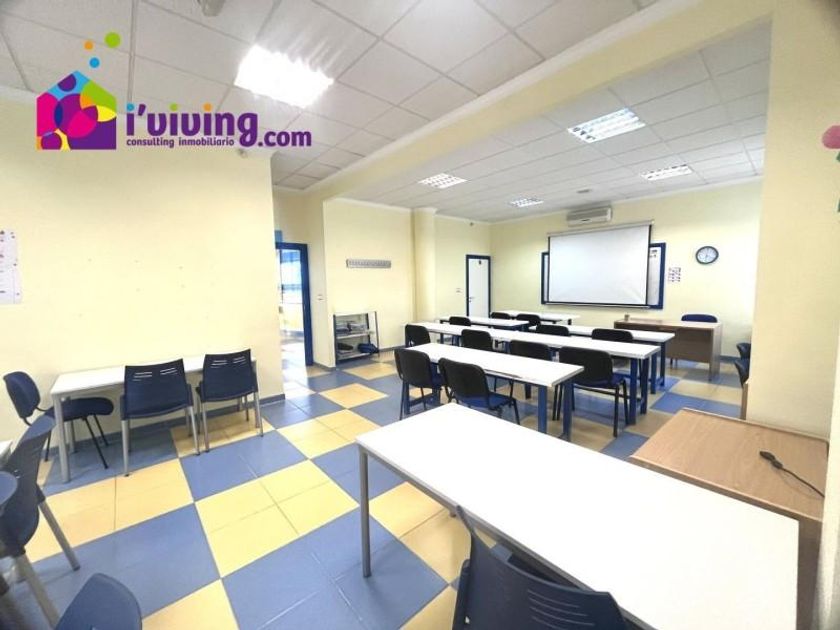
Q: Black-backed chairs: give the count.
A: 11